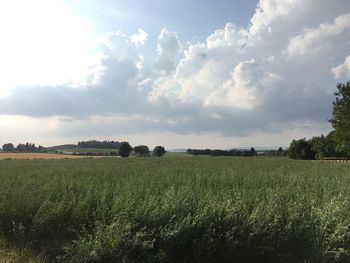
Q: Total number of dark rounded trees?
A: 3